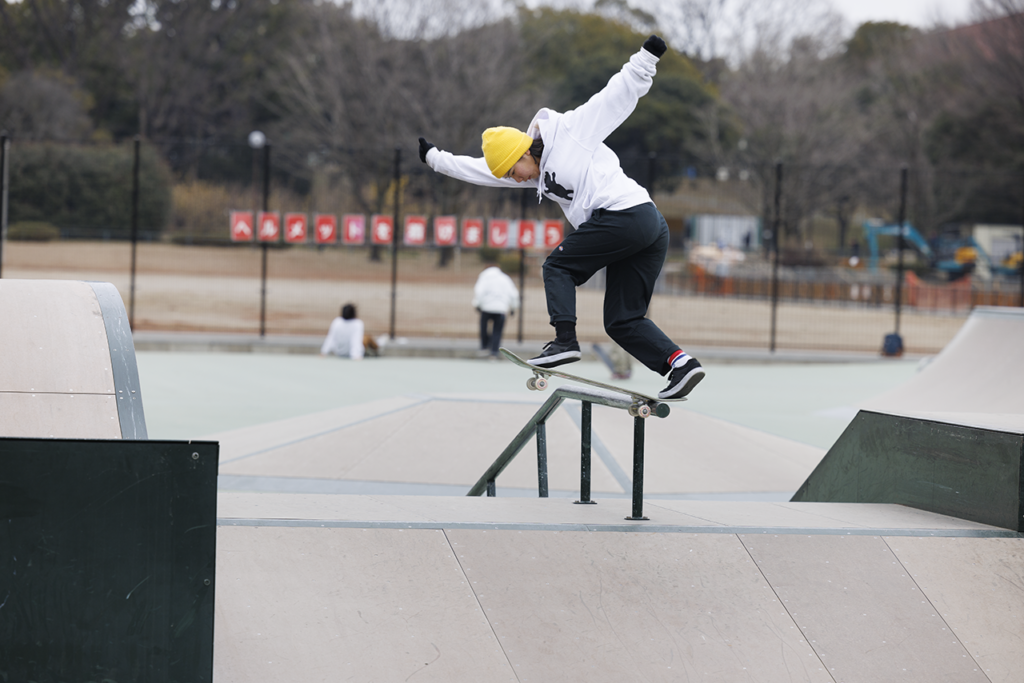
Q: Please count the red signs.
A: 12